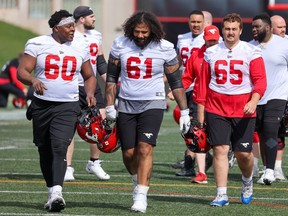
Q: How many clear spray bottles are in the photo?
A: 0